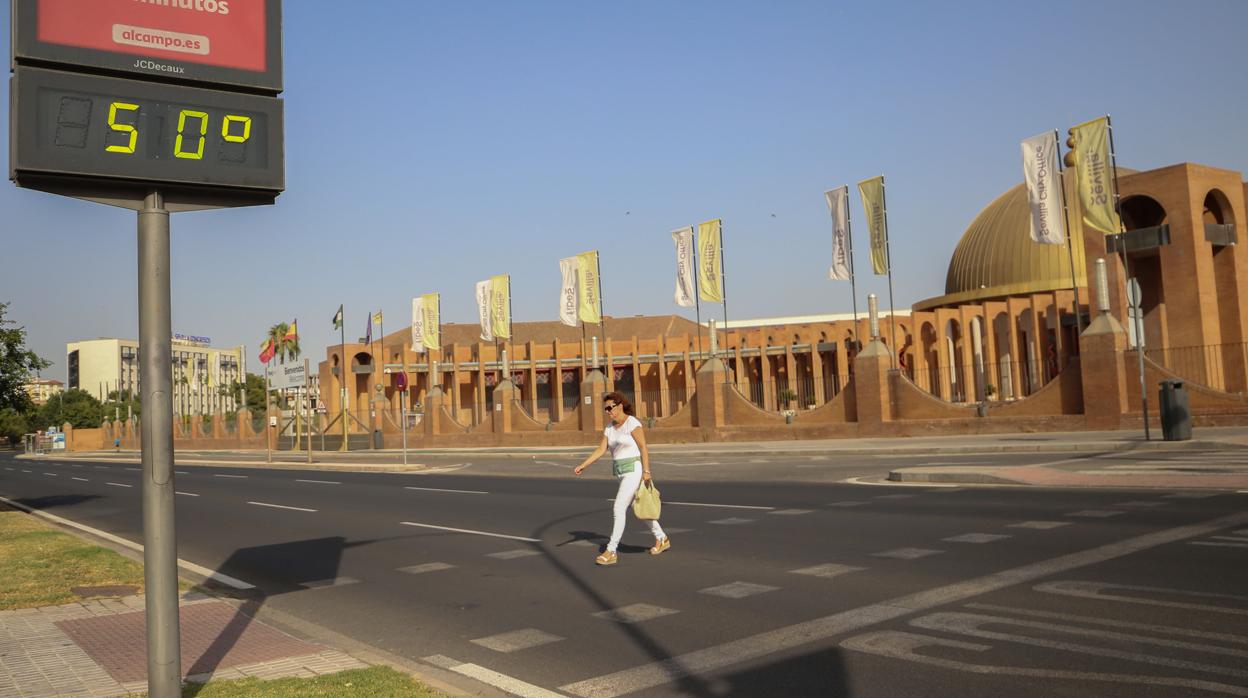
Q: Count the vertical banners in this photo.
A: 12